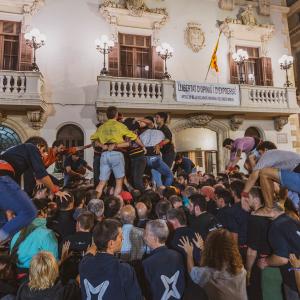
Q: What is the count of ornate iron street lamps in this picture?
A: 5